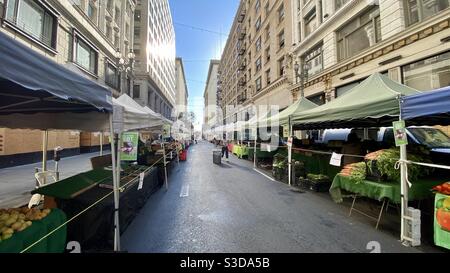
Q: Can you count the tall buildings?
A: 6